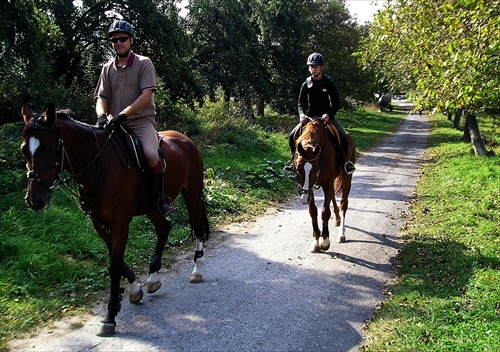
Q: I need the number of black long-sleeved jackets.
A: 1